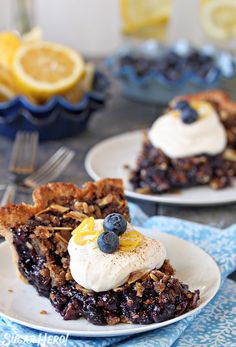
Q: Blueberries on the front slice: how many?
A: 2